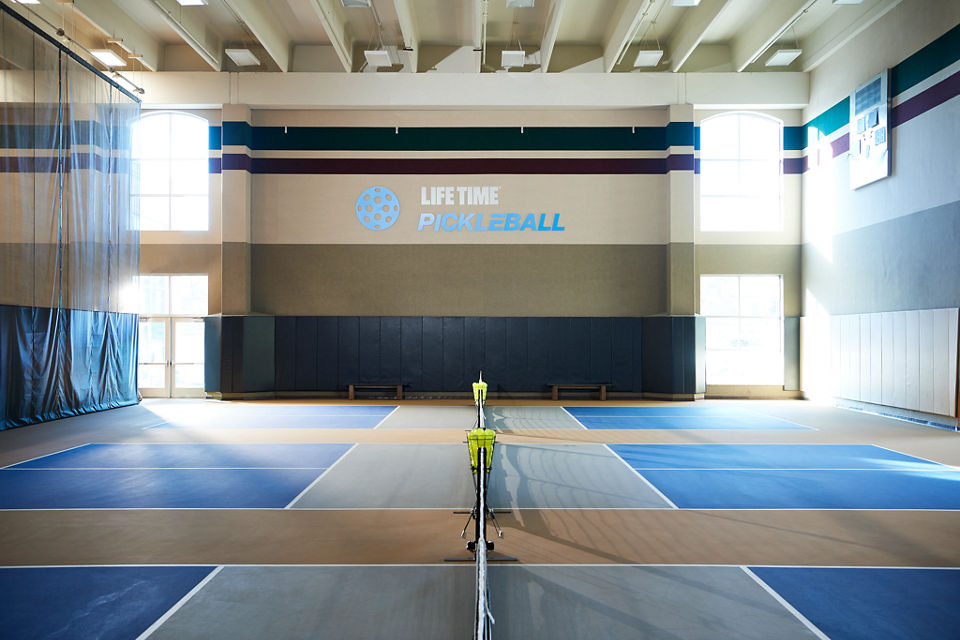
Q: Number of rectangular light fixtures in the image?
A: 12